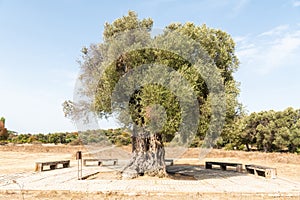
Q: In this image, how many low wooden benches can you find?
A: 5